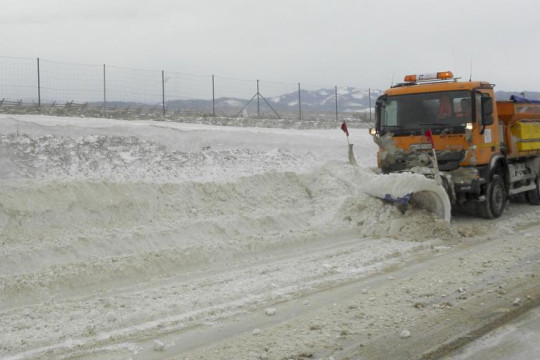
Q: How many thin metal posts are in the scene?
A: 8